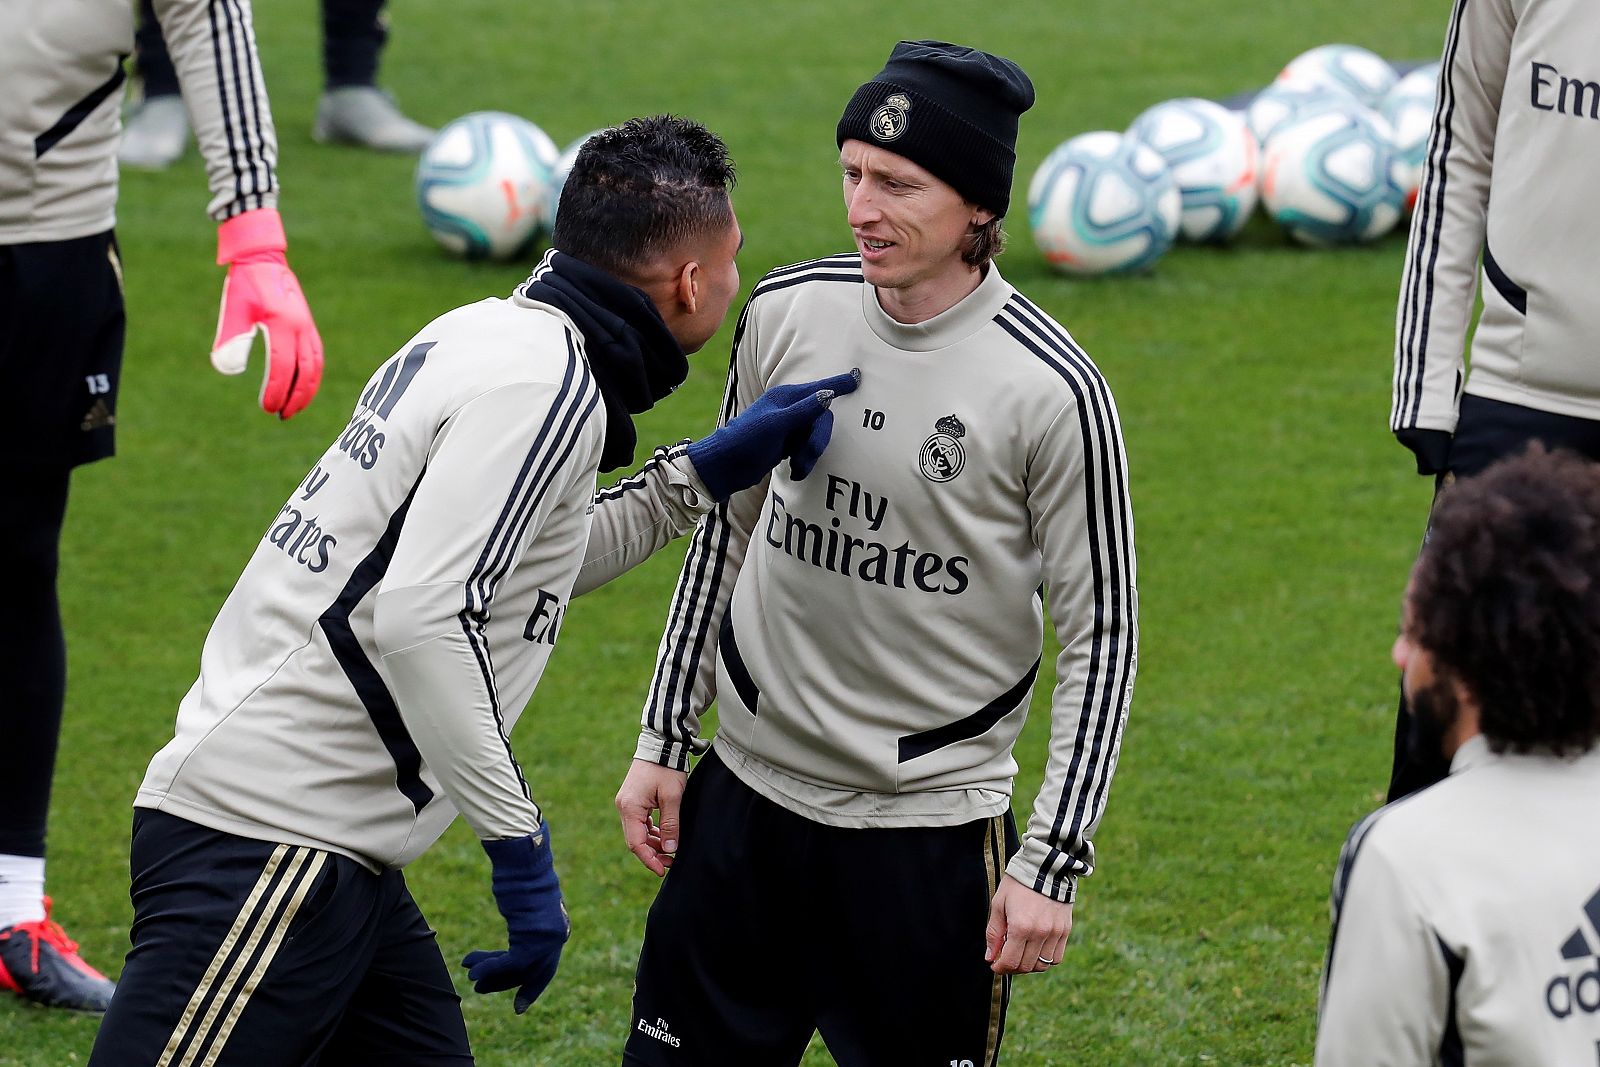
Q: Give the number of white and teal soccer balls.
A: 8